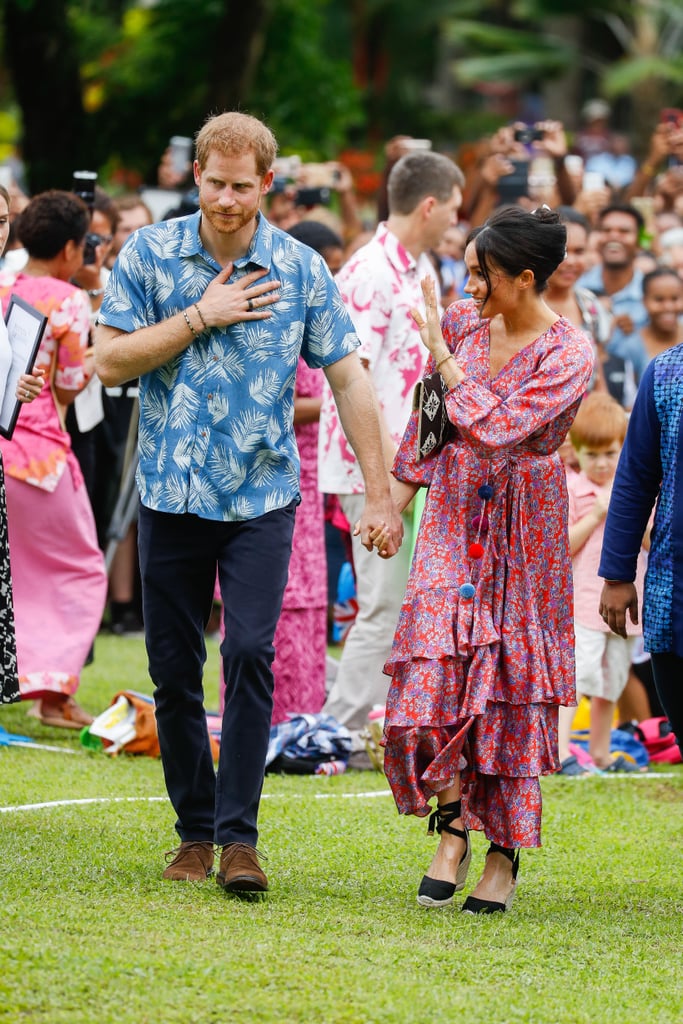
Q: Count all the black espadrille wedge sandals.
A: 2